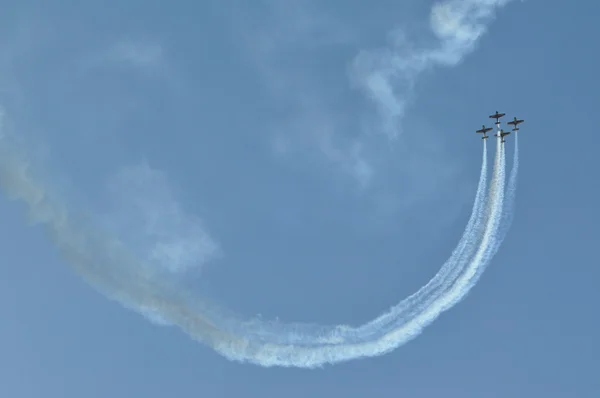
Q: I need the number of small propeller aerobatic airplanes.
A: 4